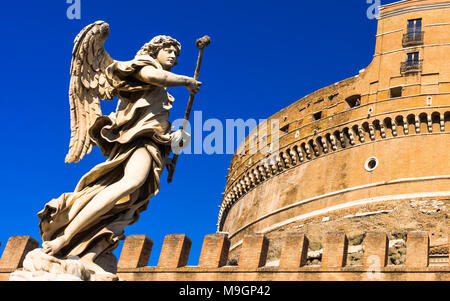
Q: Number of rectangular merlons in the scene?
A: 9